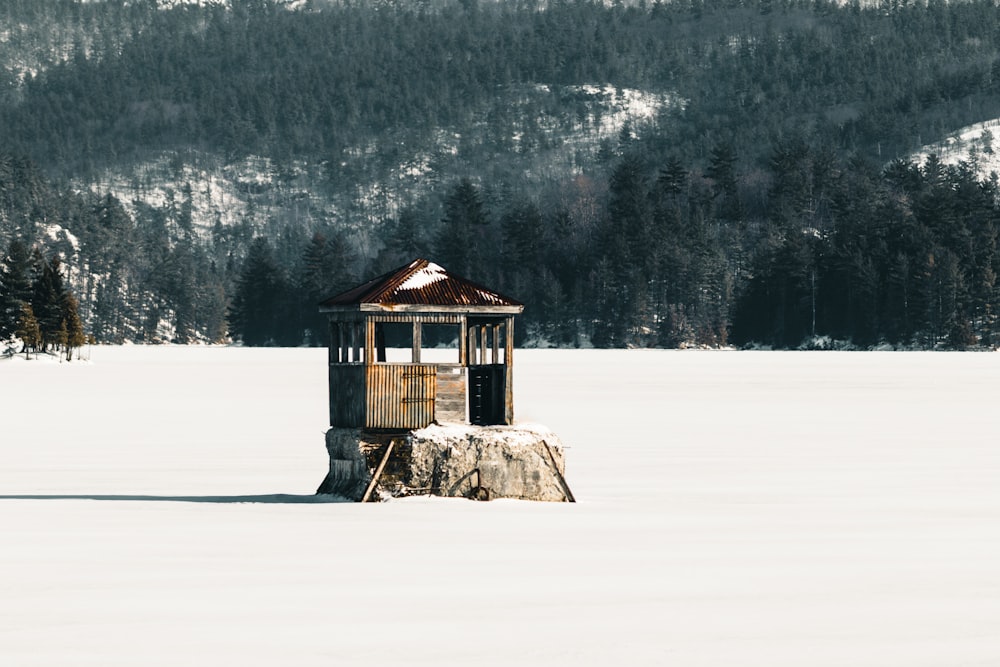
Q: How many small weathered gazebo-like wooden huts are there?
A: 1